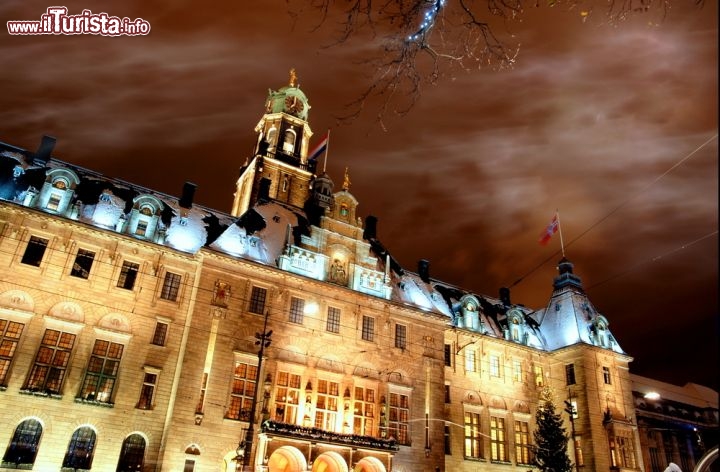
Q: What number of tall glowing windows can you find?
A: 11